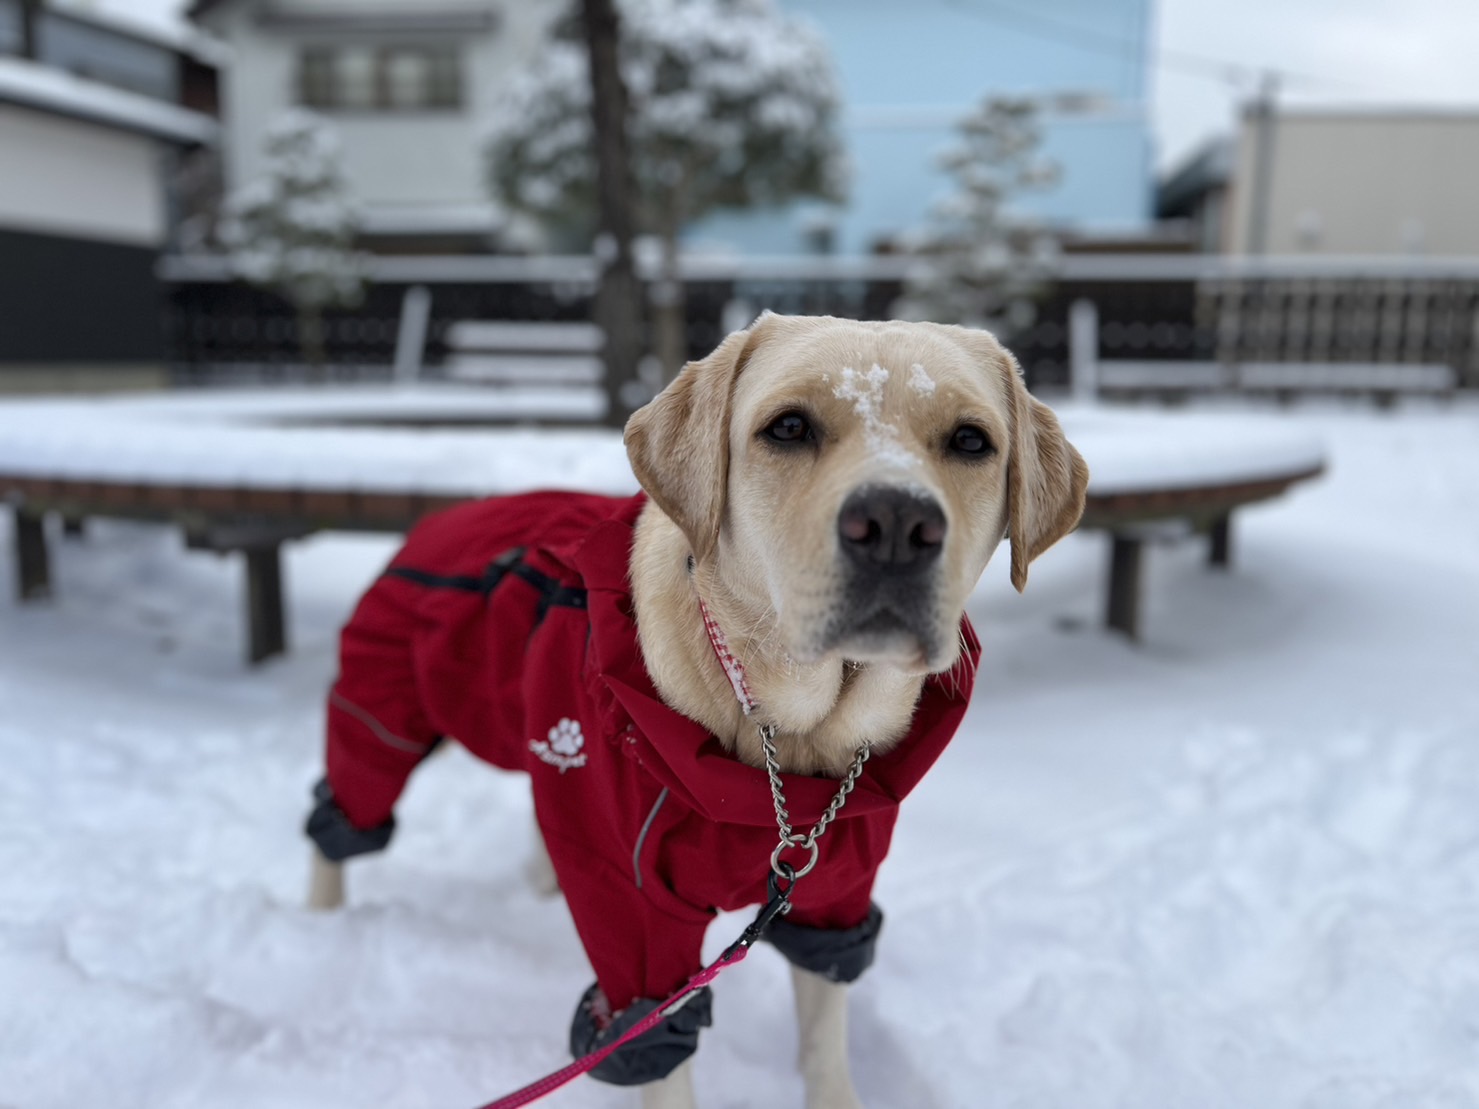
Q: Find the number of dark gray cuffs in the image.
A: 3